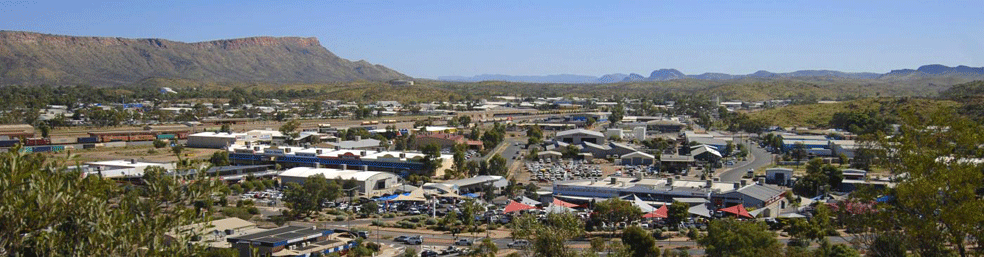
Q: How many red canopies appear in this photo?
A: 4